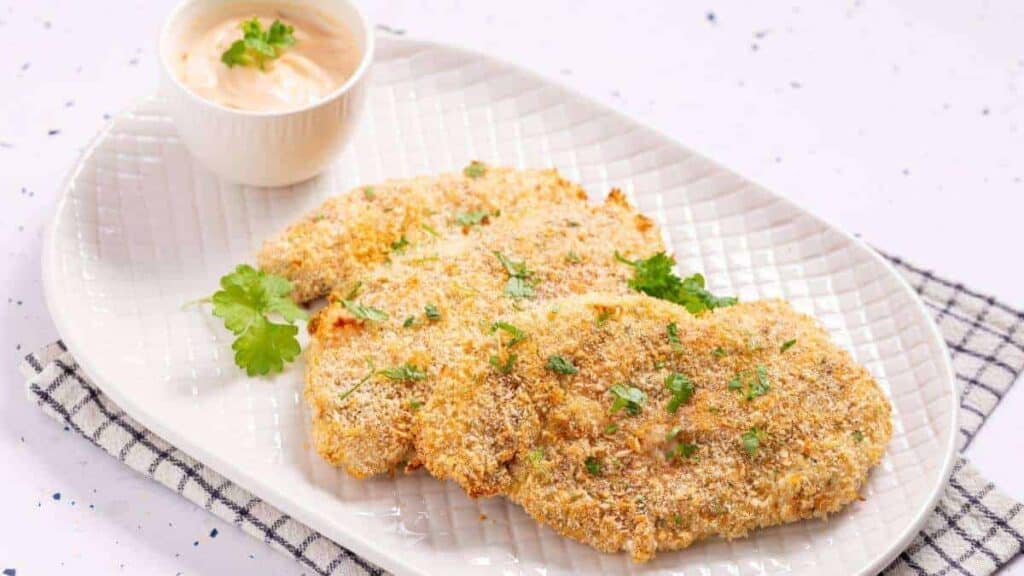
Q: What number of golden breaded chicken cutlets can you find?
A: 3